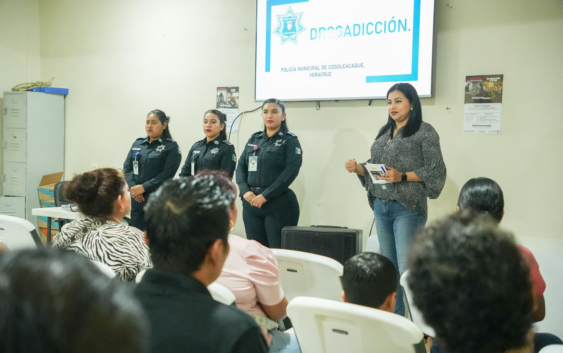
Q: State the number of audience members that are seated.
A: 7